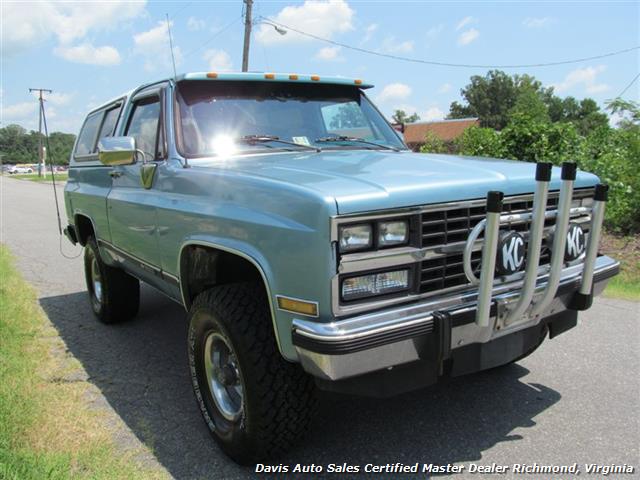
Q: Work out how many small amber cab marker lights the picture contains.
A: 5